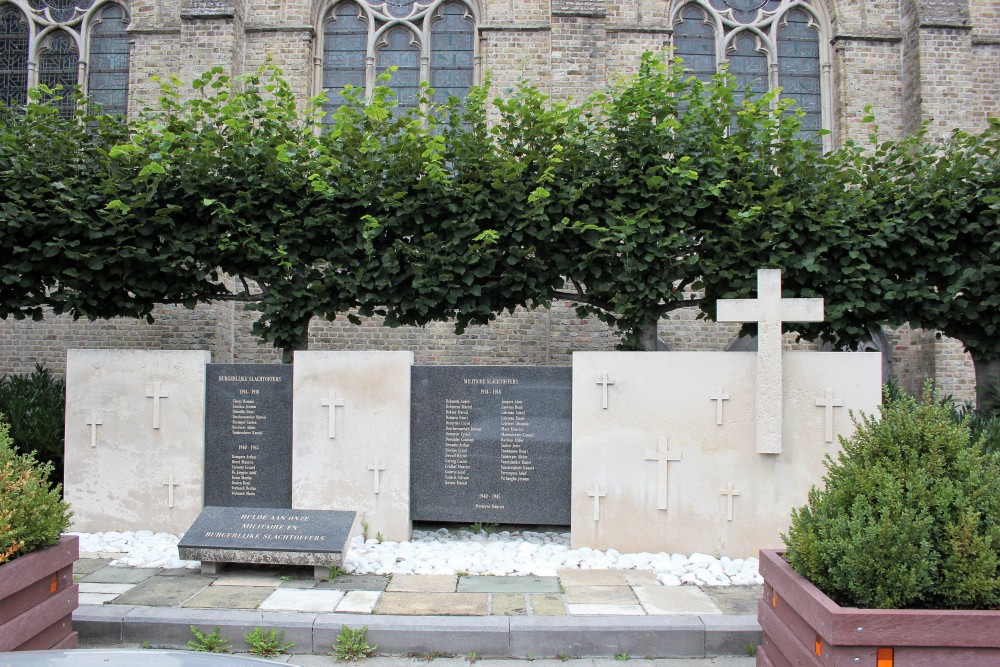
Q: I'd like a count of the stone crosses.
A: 12